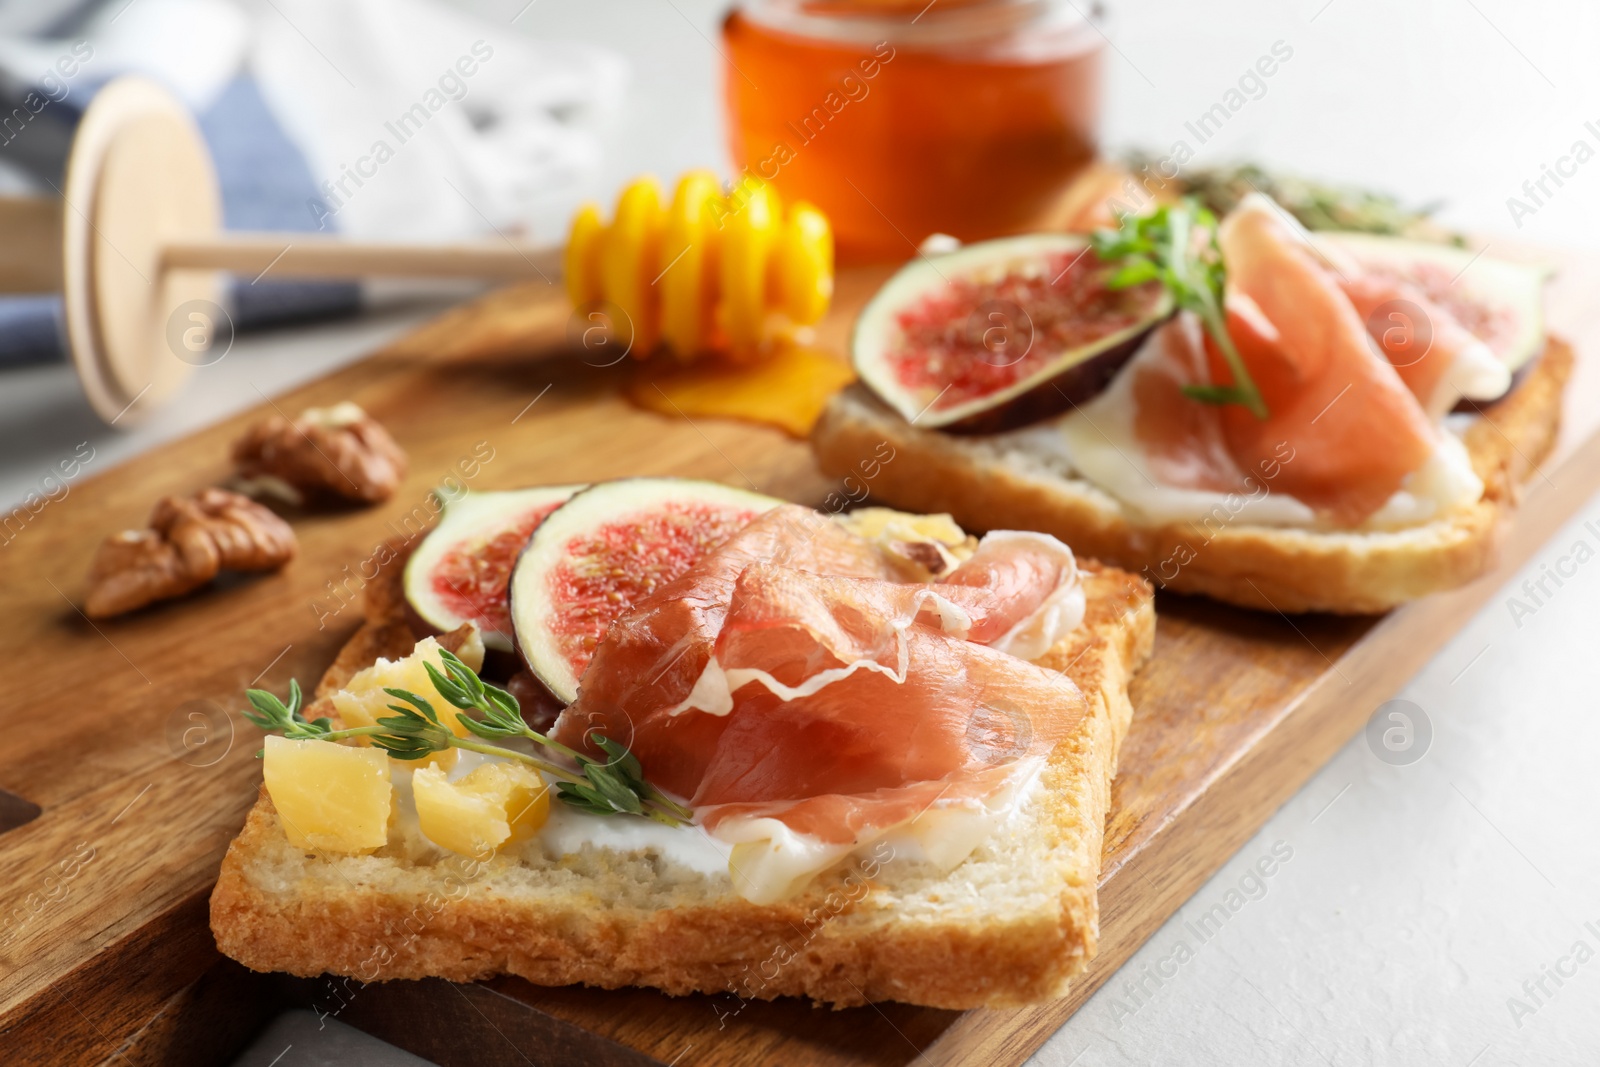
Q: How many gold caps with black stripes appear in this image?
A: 0